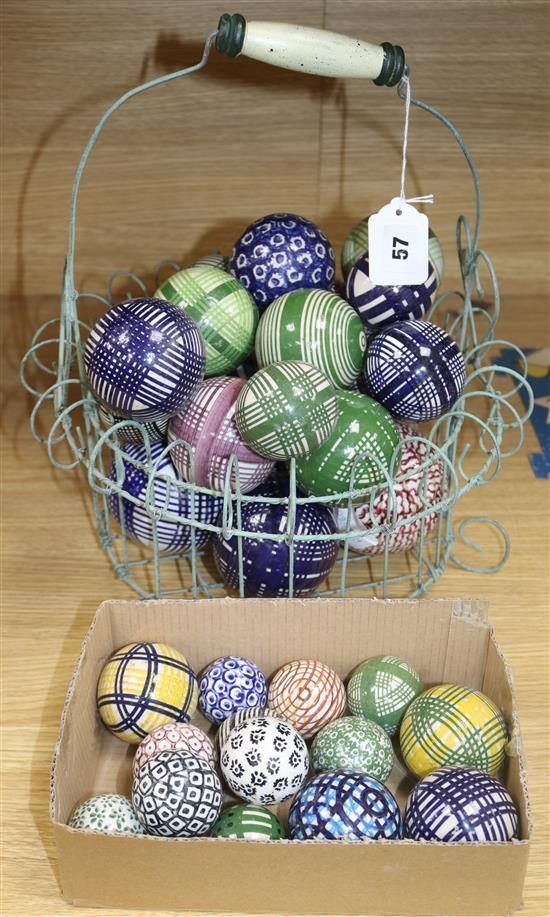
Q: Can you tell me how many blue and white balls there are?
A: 9